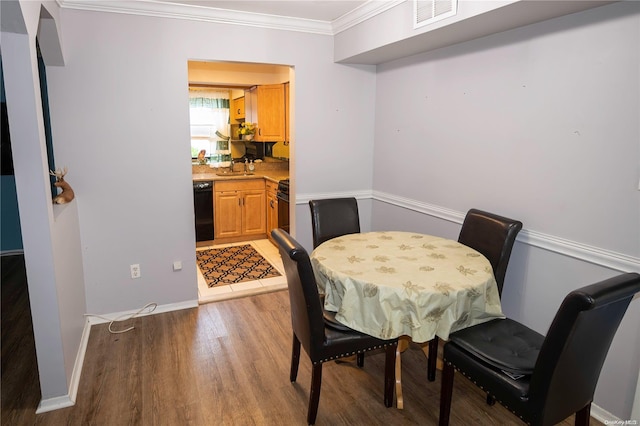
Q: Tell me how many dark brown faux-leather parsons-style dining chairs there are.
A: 4